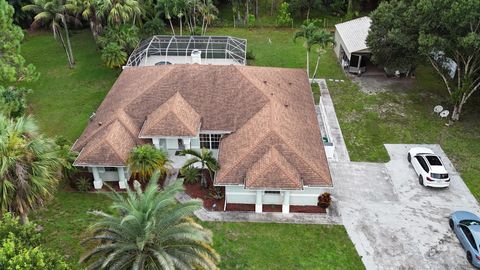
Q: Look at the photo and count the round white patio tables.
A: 2